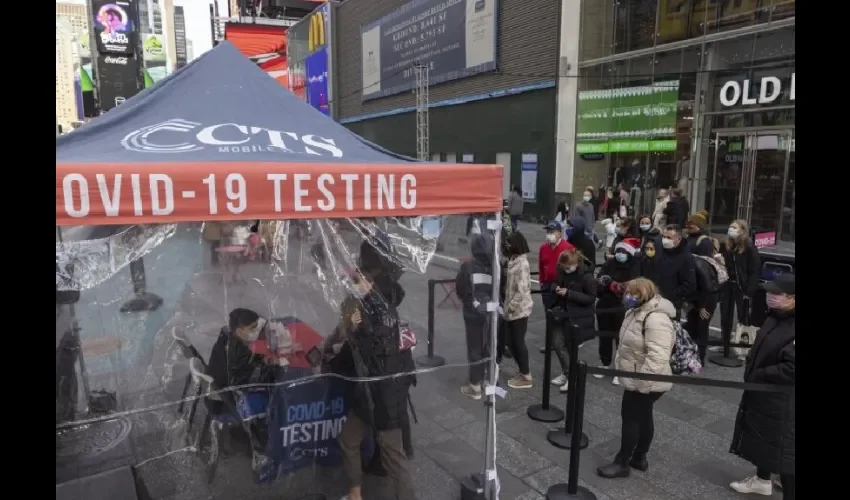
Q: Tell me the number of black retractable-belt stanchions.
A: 5